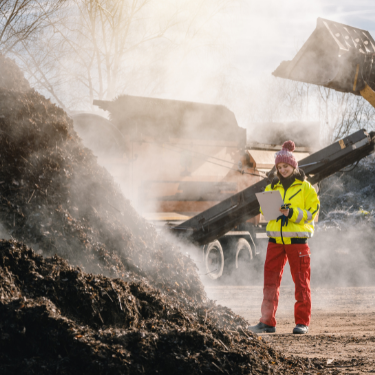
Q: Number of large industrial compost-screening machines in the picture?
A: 1